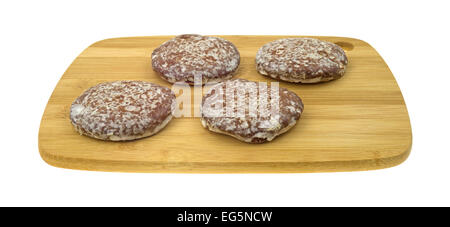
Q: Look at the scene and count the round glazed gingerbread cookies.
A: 4